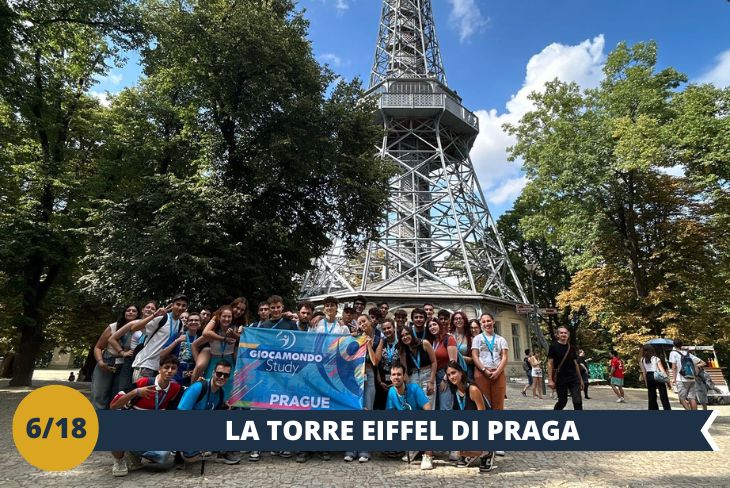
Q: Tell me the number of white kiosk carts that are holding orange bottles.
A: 1